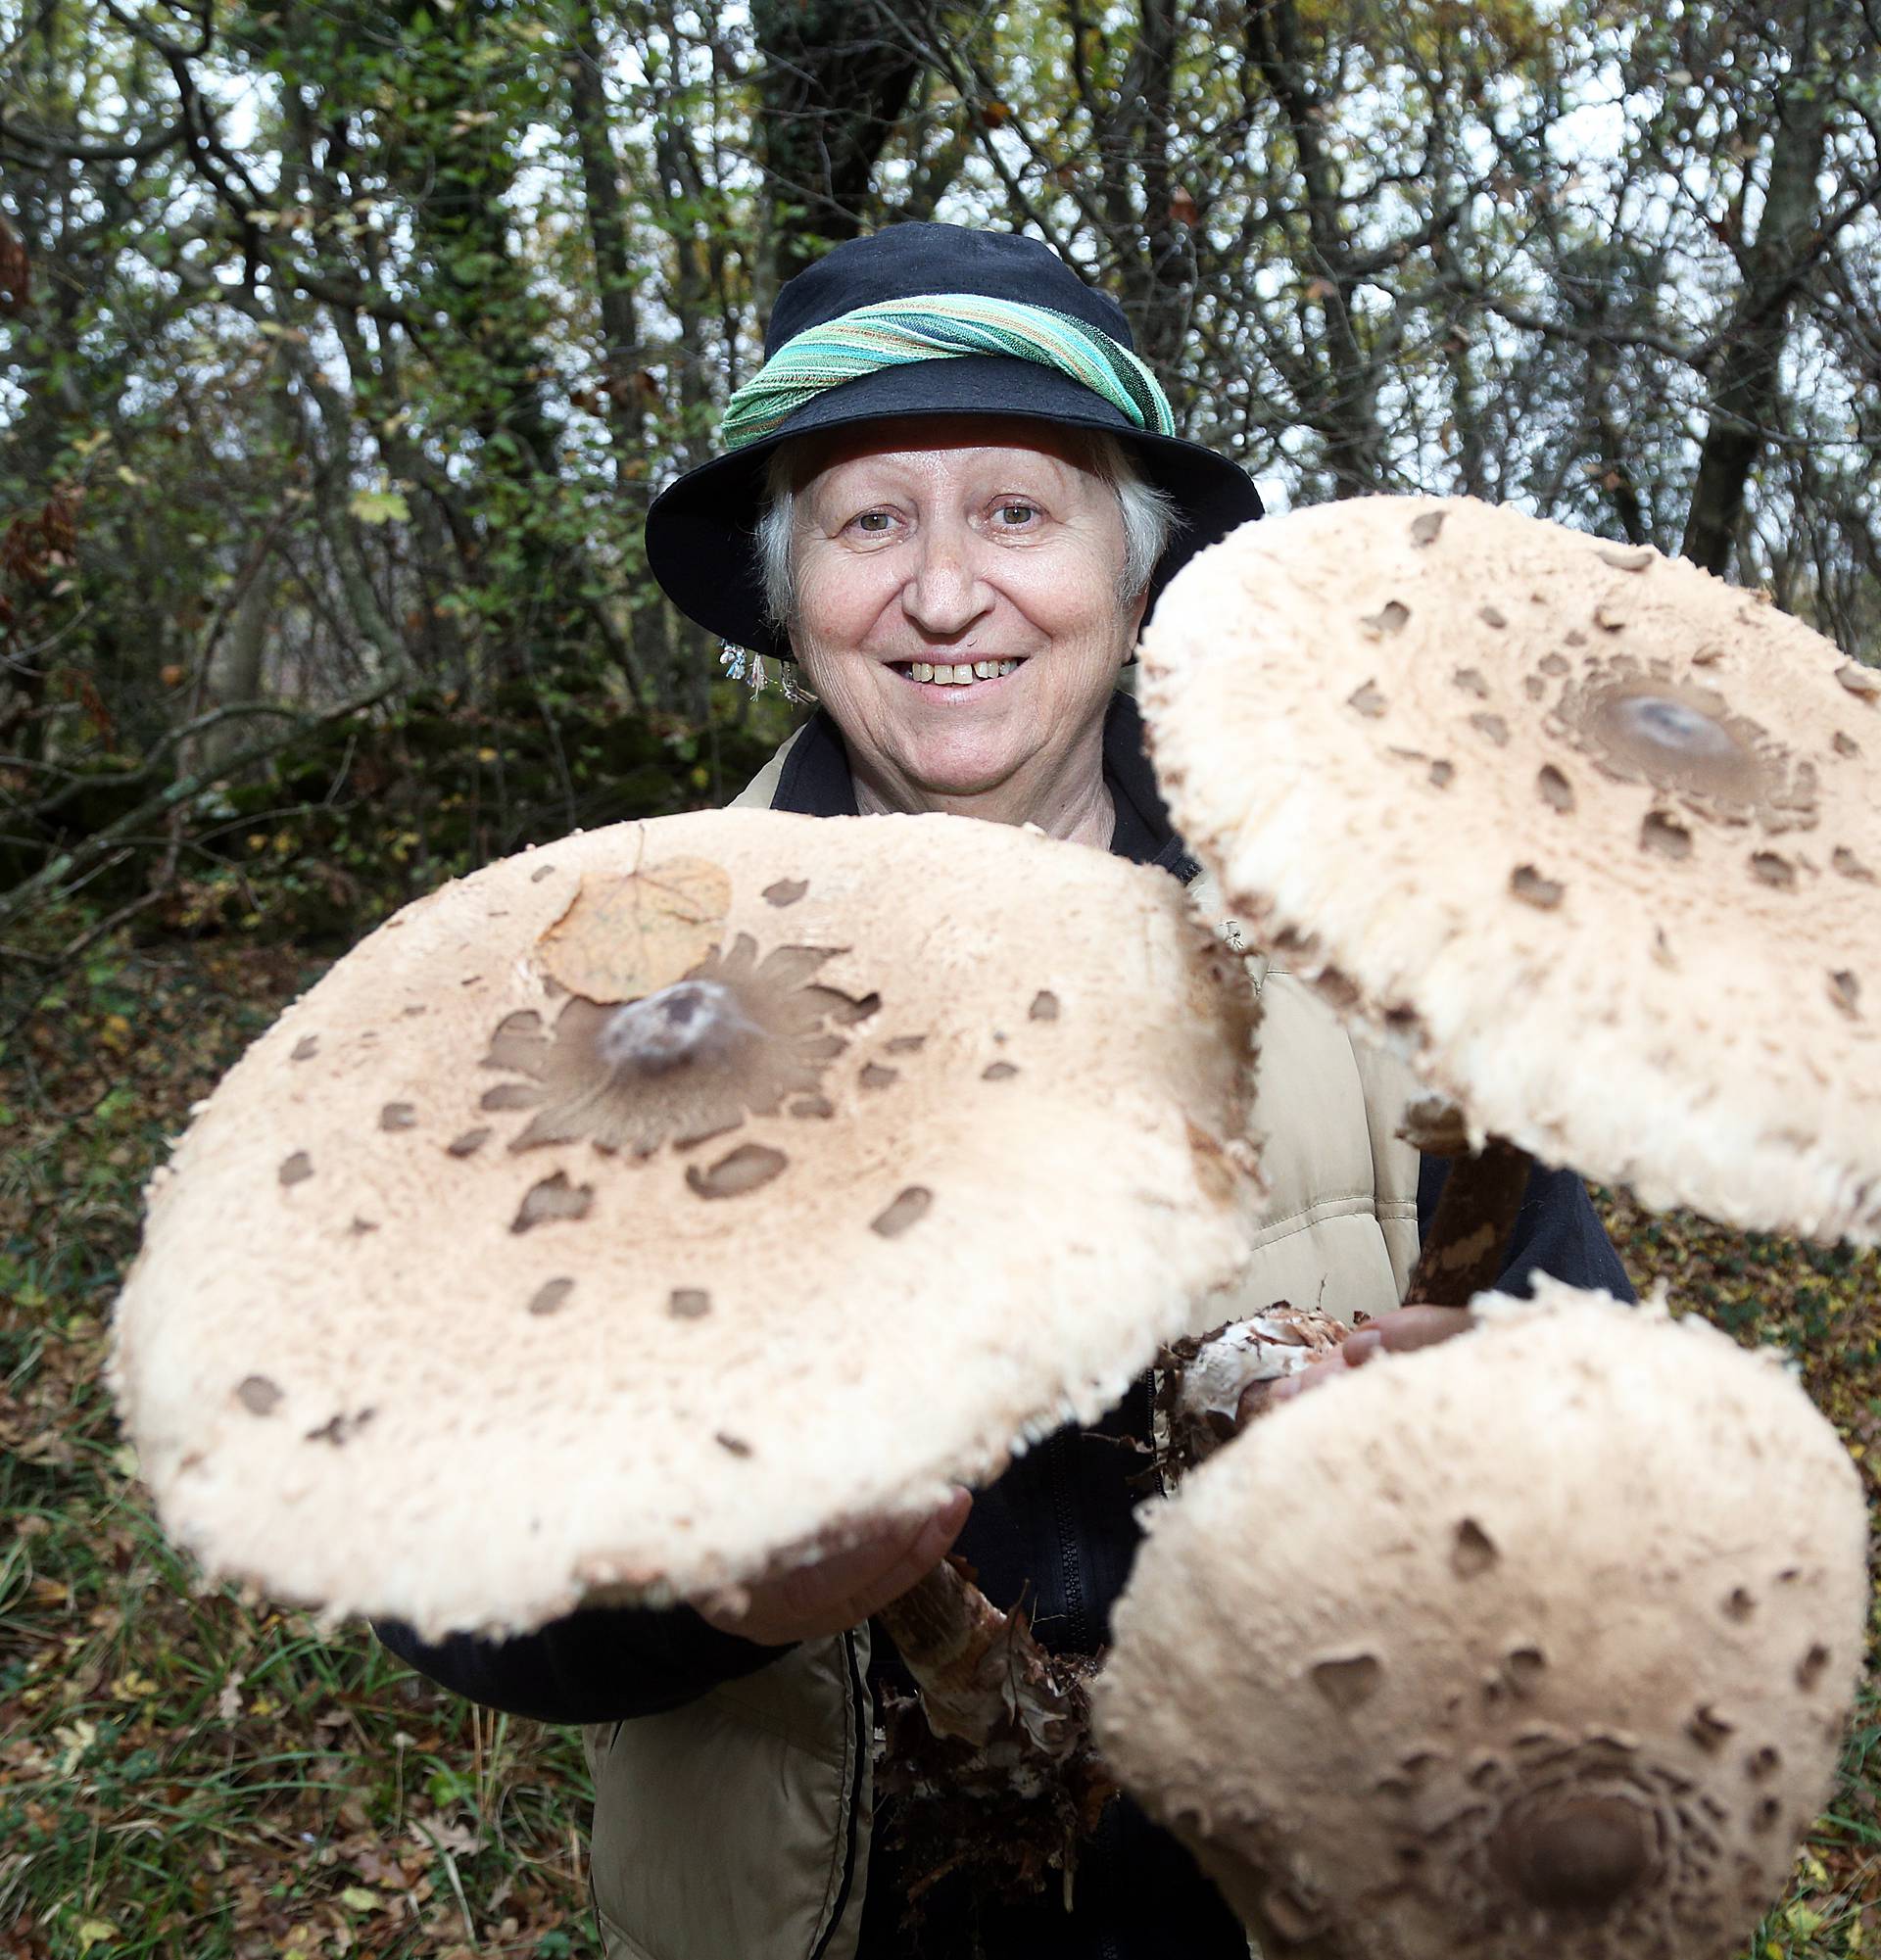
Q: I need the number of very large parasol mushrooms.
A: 3